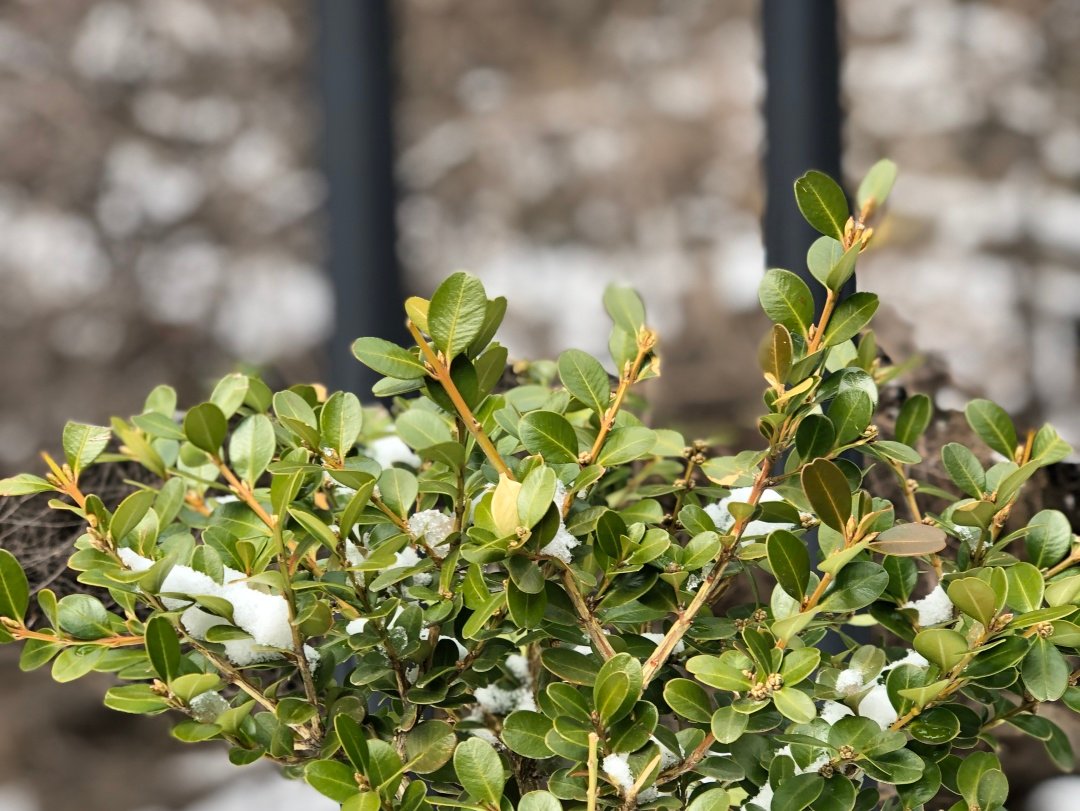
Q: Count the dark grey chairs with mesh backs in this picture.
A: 0